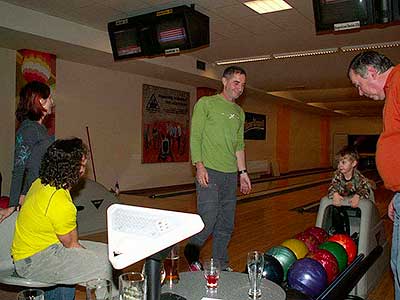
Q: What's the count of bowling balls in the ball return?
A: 9